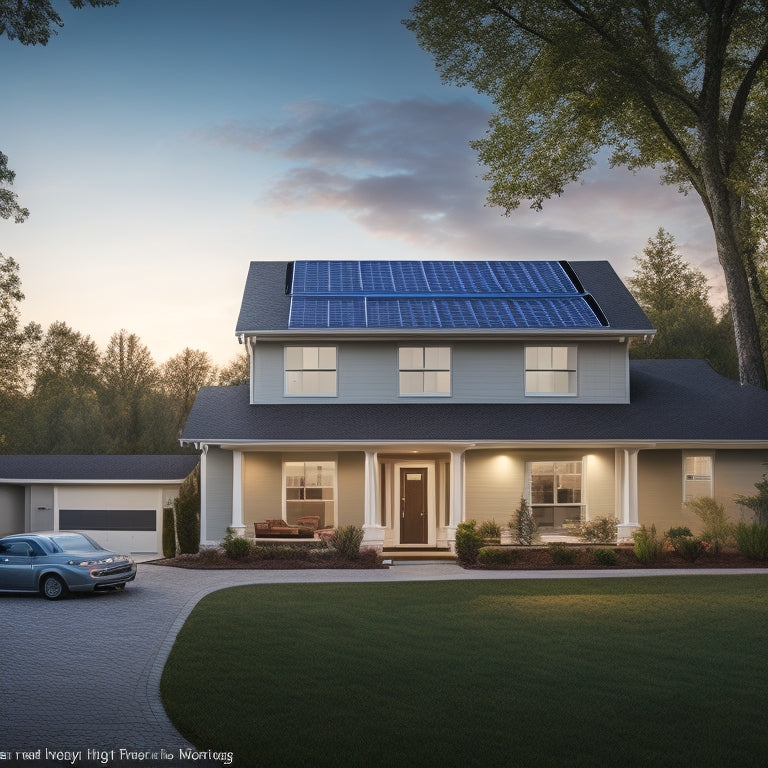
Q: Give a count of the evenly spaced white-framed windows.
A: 3